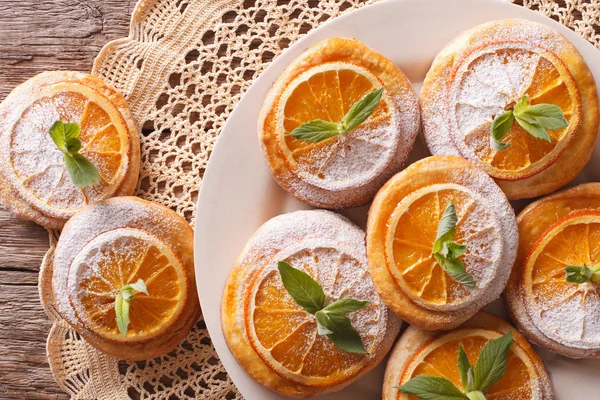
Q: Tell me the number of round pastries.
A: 8